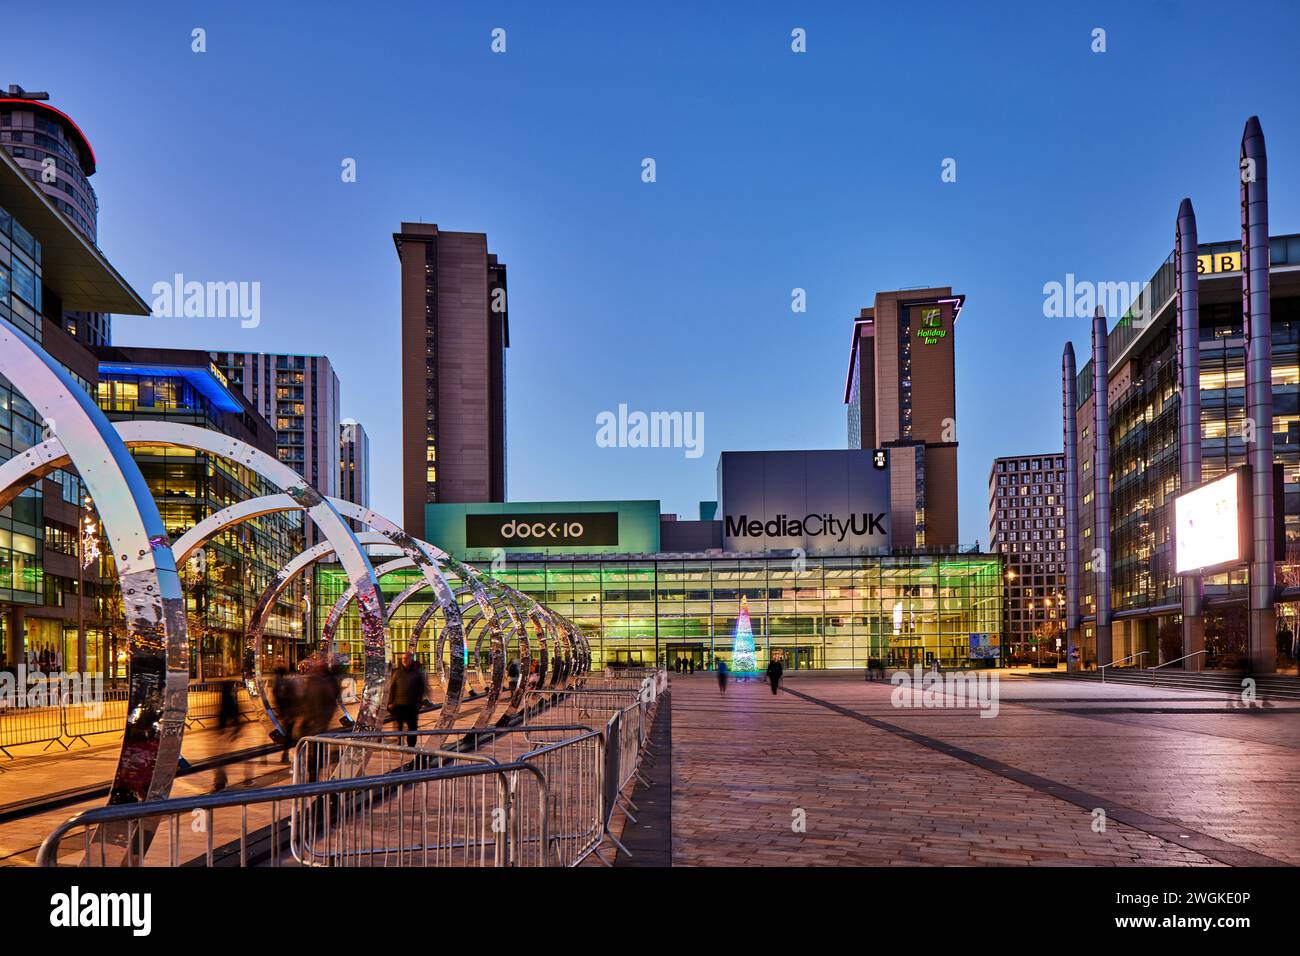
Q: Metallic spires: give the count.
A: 4